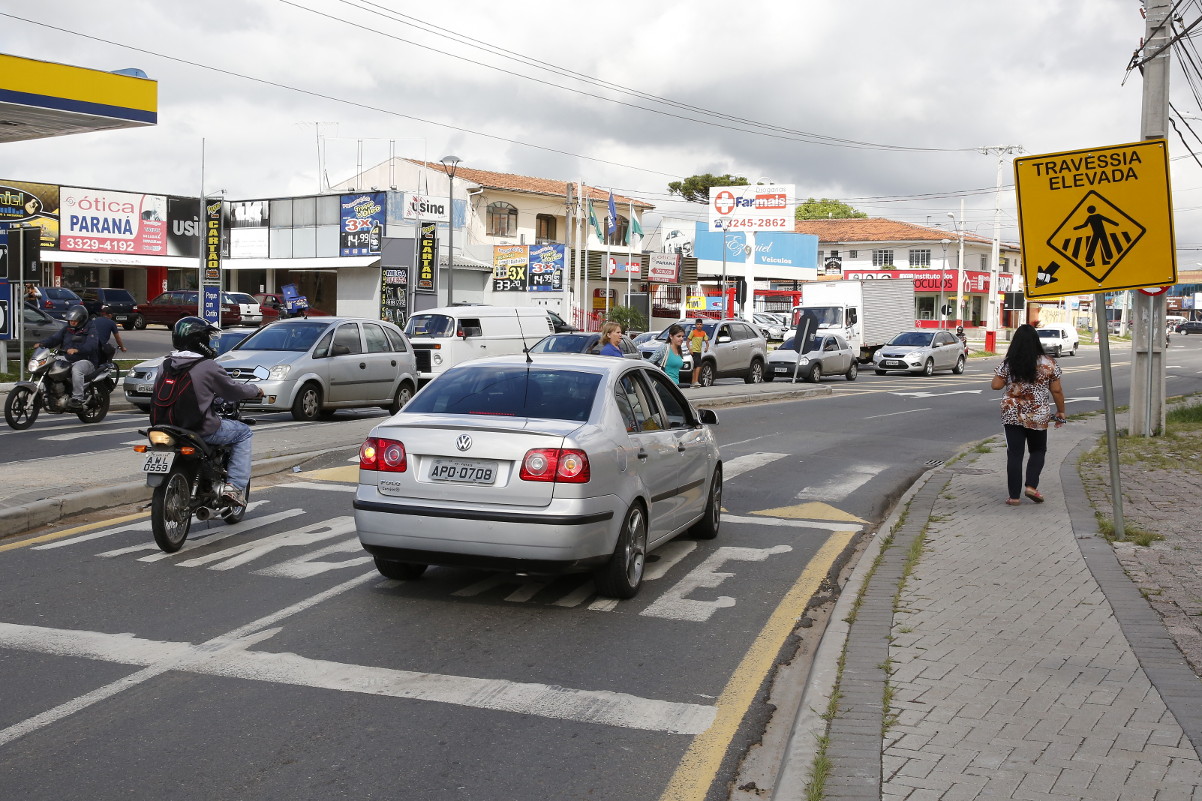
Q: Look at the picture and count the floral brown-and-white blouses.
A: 1